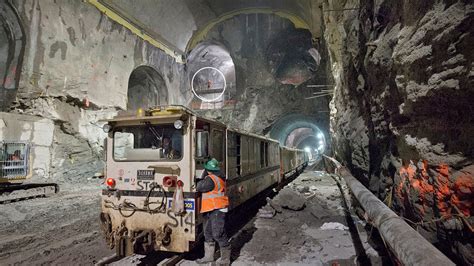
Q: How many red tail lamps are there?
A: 2